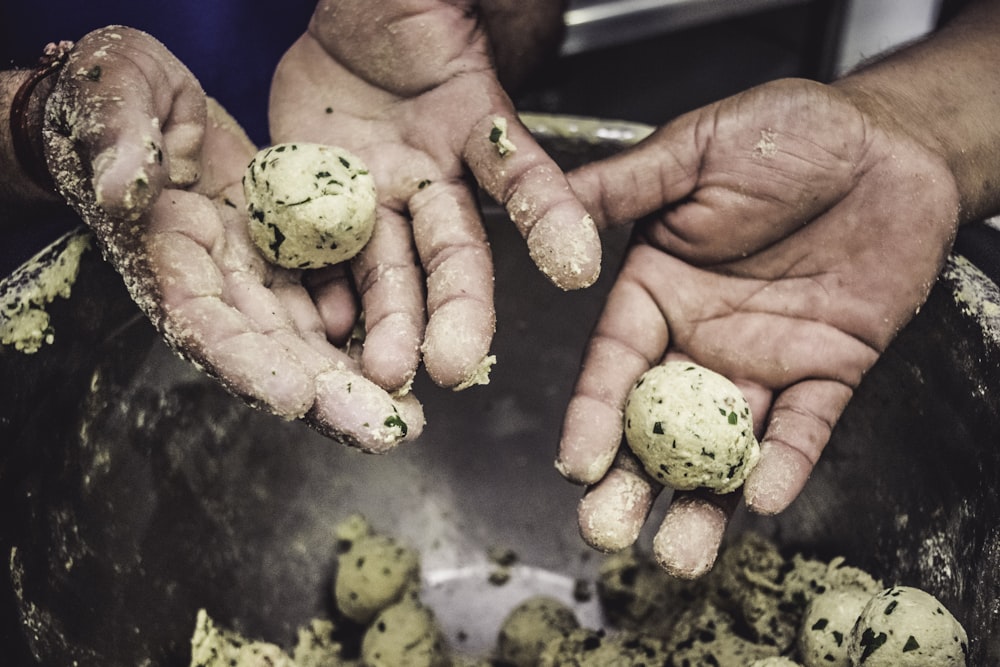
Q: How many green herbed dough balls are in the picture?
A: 7